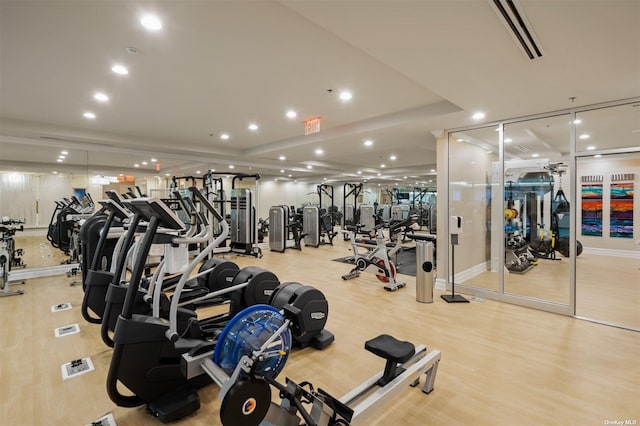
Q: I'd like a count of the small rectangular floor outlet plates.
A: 4